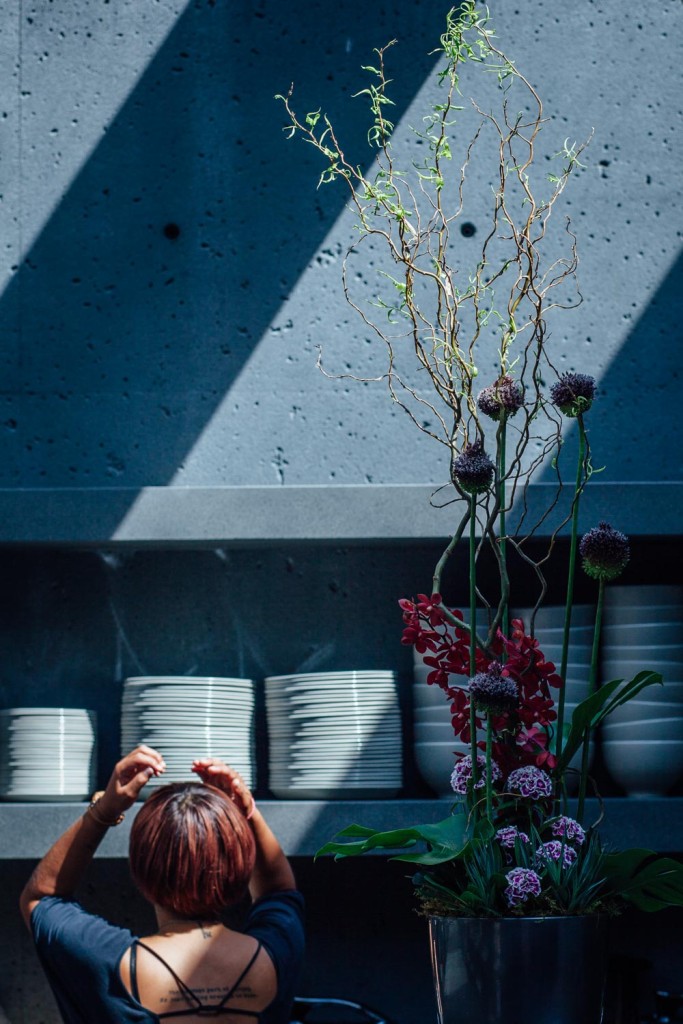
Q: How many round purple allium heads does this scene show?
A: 5